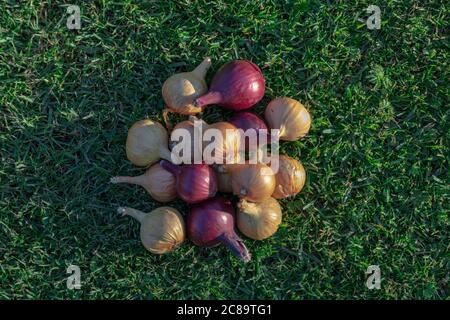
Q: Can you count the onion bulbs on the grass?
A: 15